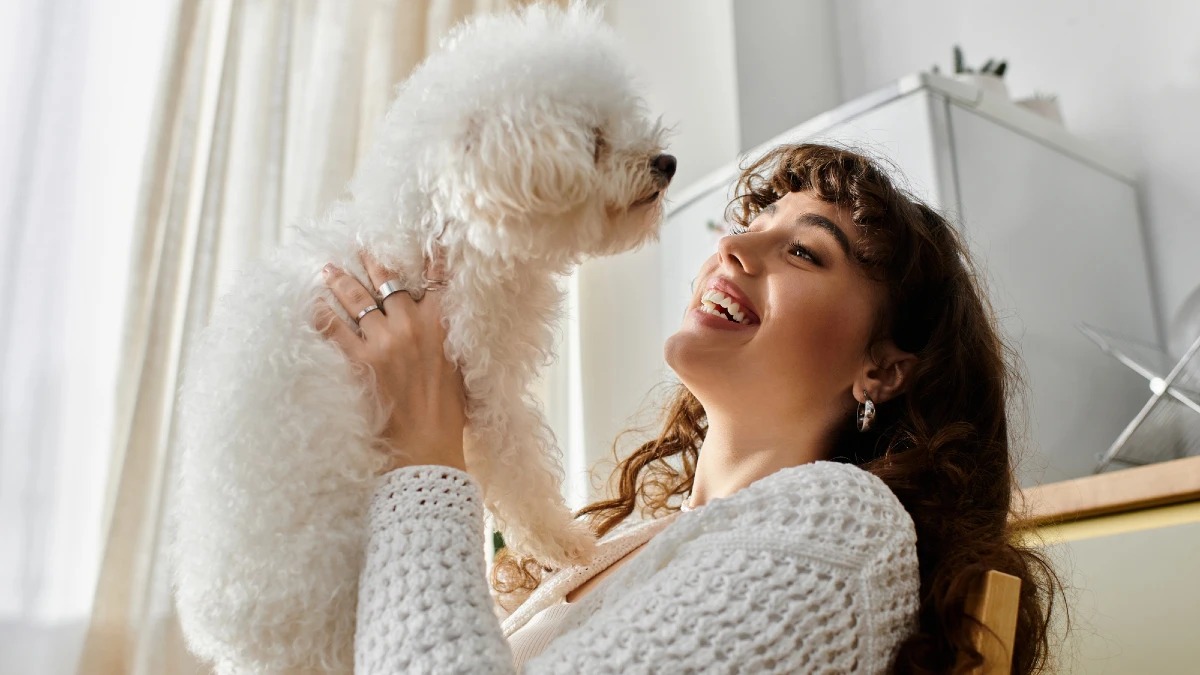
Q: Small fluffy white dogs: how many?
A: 1